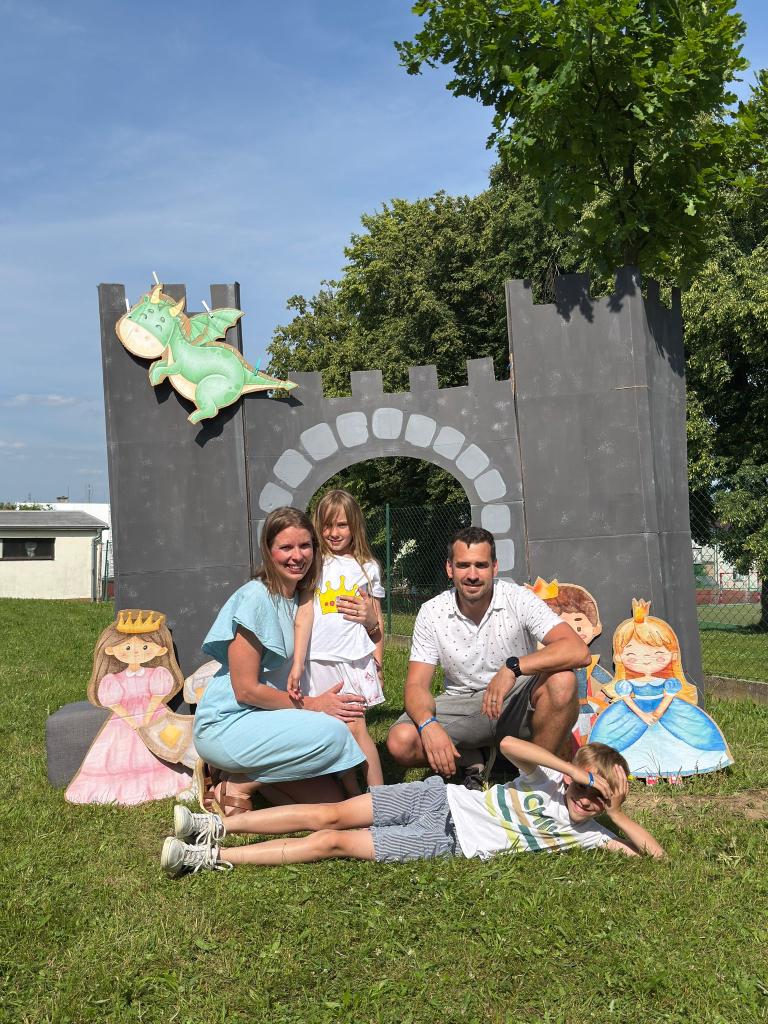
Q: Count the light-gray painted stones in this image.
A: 13